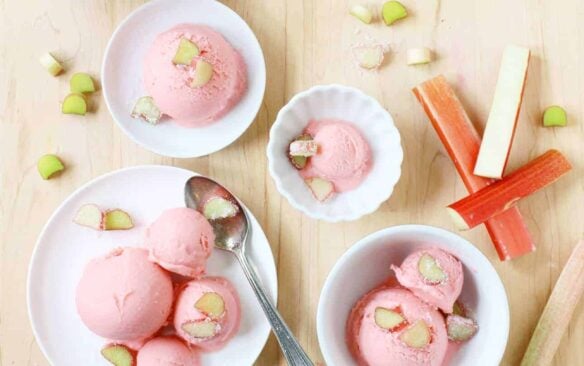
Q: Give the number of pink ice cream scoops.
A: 8